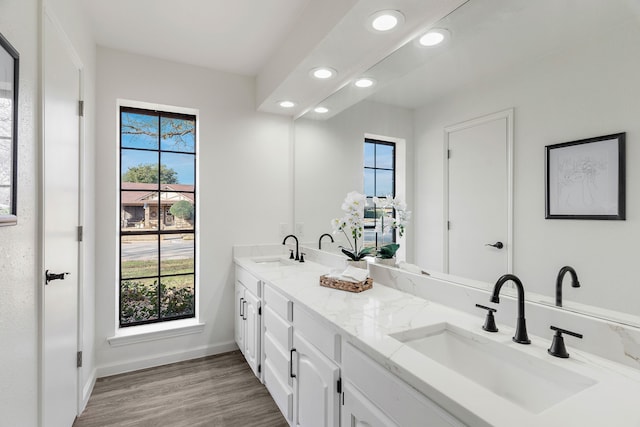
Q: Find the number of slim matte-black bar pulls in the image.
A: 3